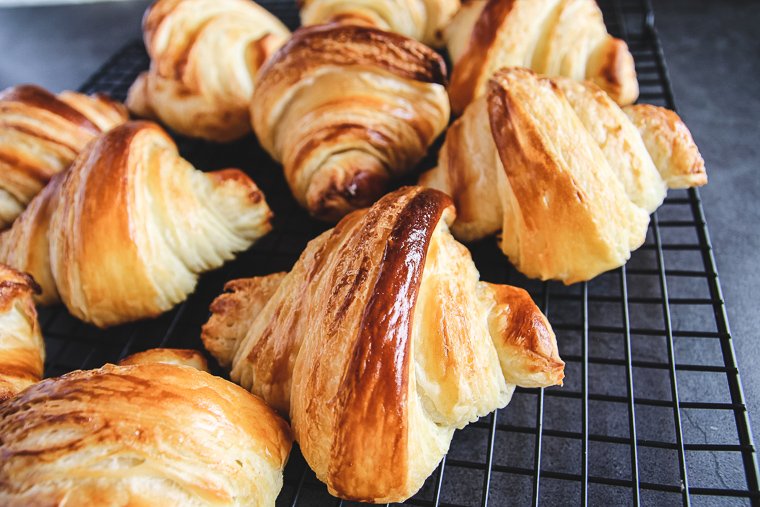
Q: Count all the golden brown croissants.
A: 10